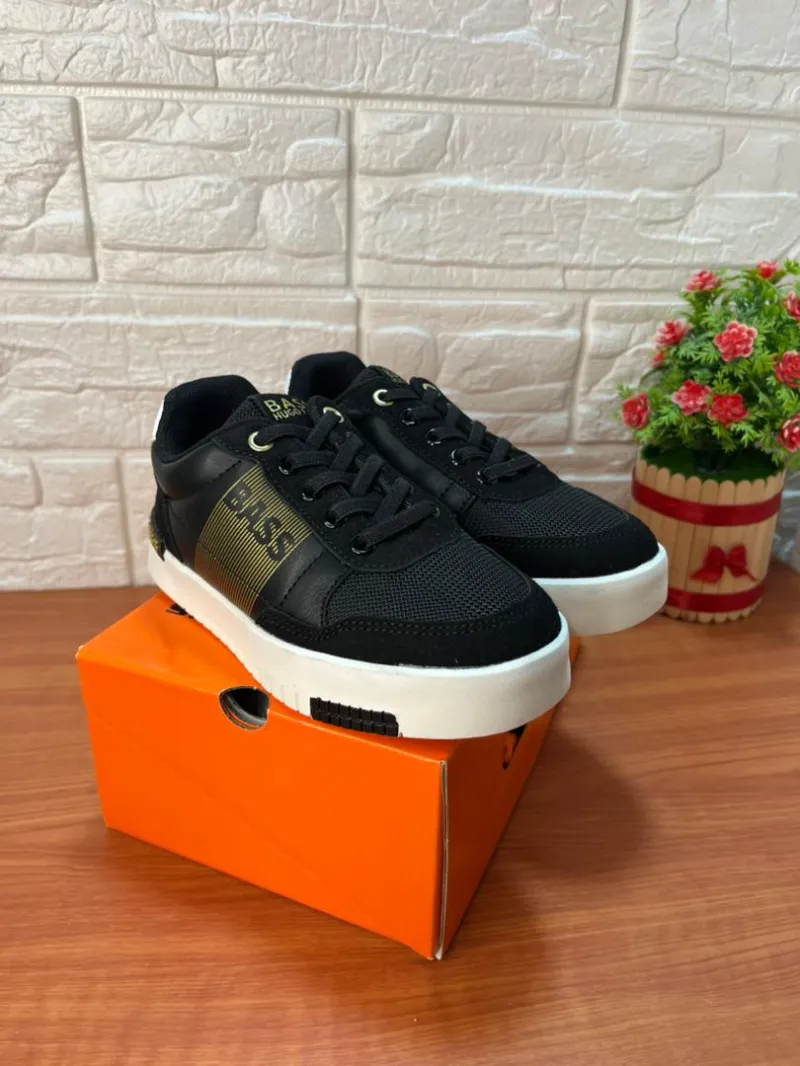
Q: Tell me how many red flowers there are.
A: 11